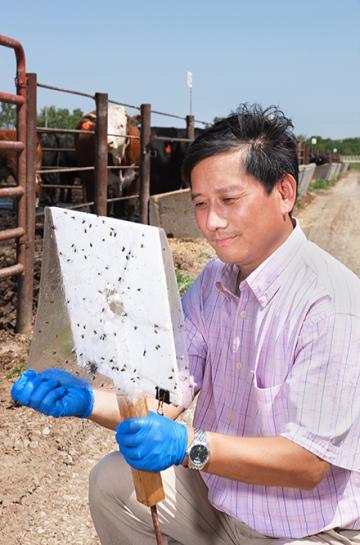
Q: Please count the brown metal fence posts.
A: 4